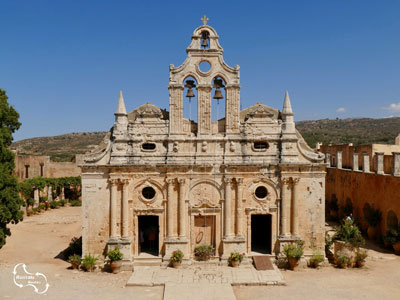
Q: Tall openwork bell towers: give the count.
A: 1